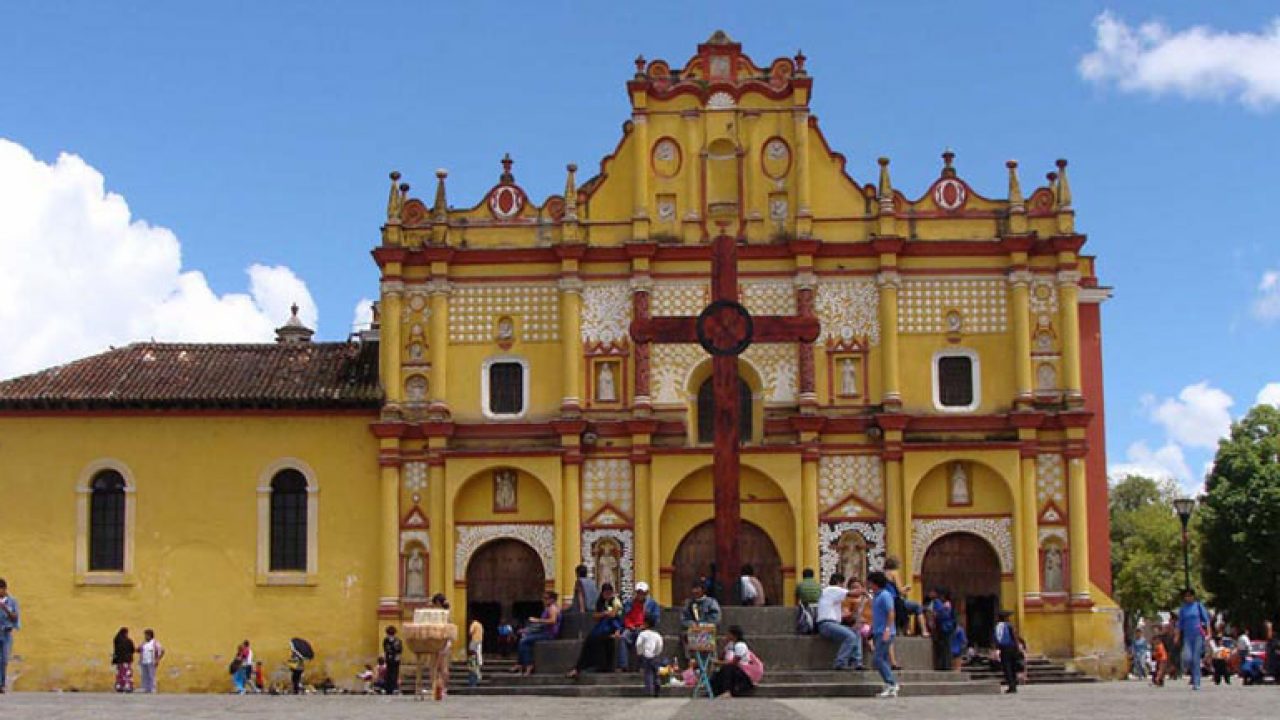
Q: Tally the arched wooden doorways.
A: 3